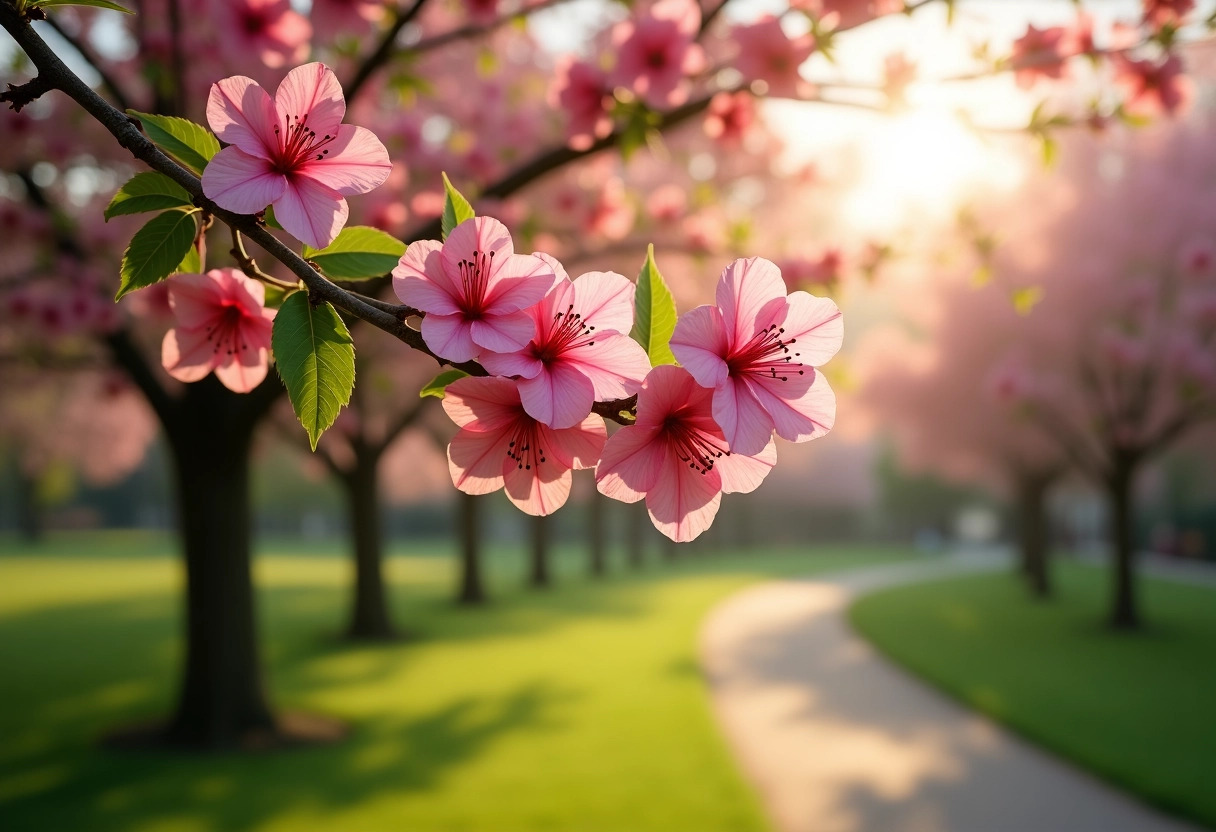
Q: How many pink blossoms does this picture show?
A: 7